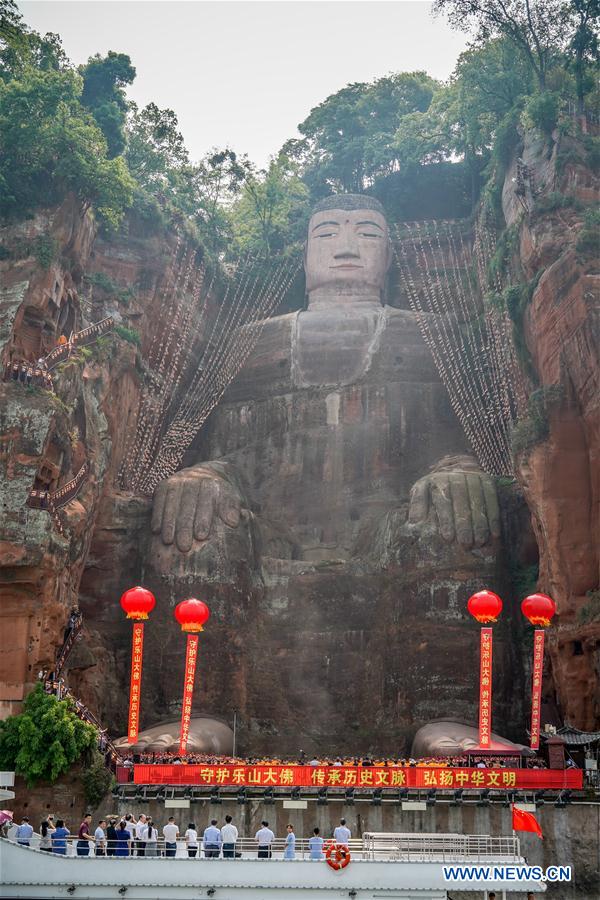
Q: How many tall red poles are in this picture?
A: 4